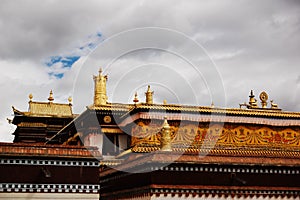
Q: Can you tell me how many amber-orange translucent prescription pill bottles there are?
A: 0